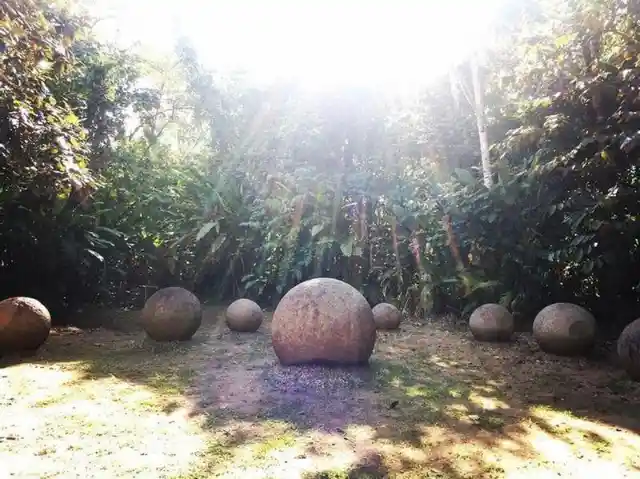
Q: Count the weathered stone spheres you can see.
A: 8